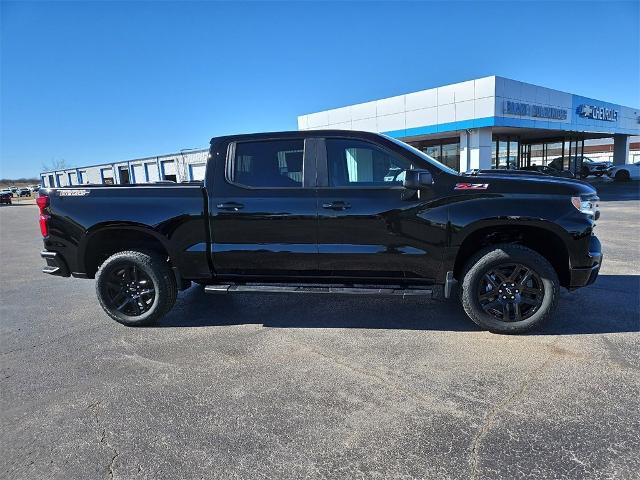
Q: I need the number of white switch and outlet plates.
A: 0